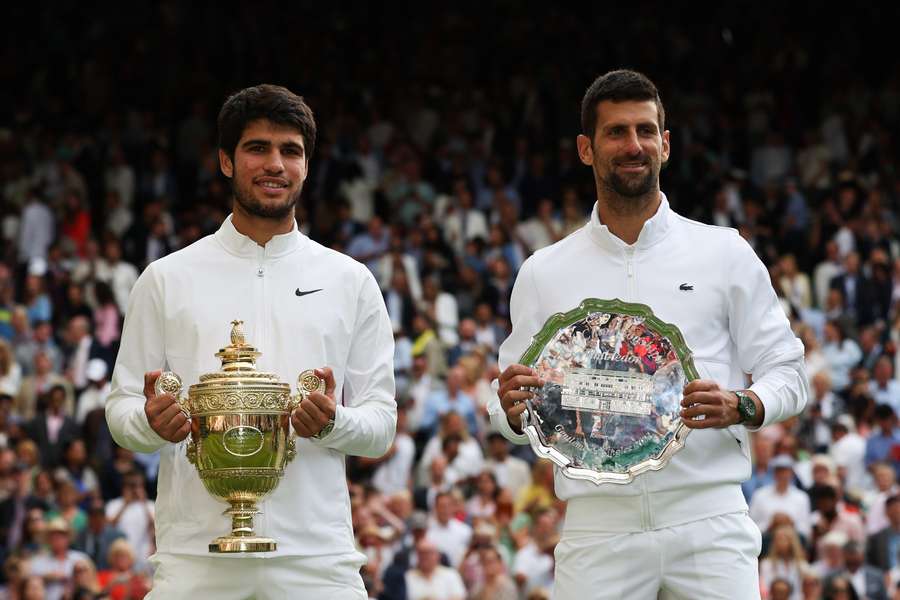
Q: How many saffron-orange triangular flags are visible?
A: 0